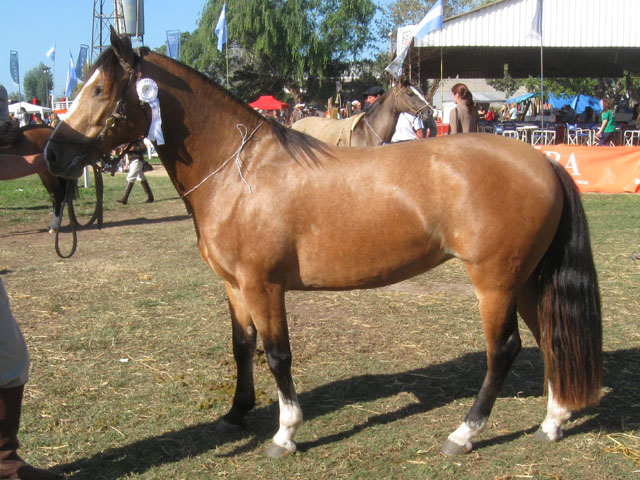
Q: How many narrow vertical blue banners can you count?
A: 3